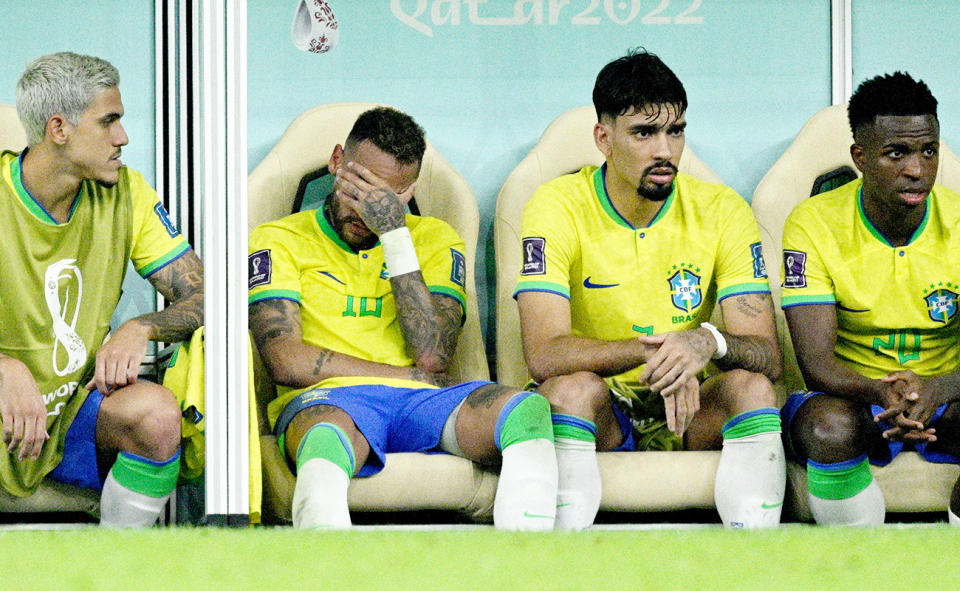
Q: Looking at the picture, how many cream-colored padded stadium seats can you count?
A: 4